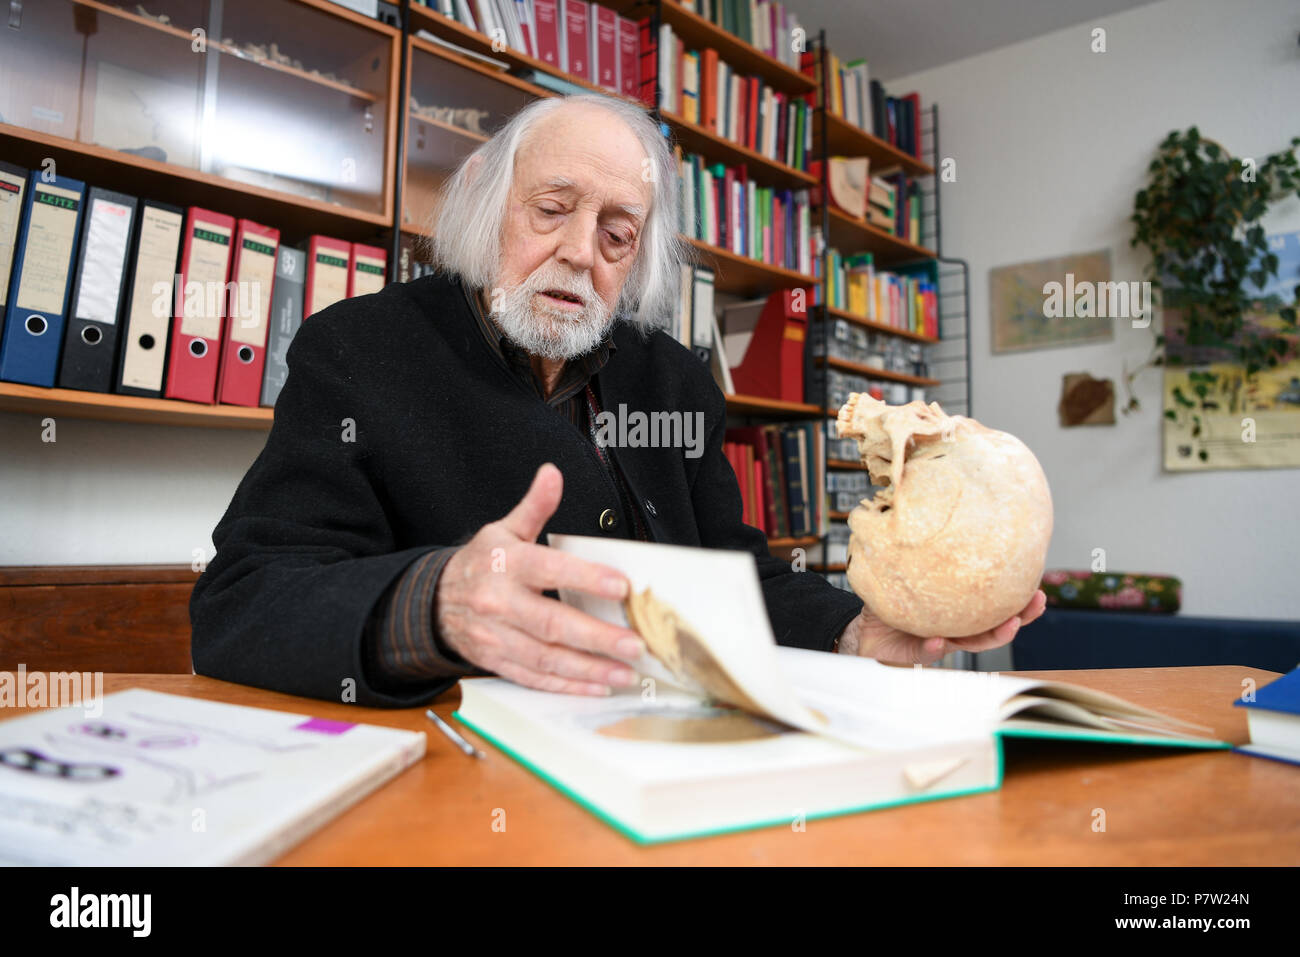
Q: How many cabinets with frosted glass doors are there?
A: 2